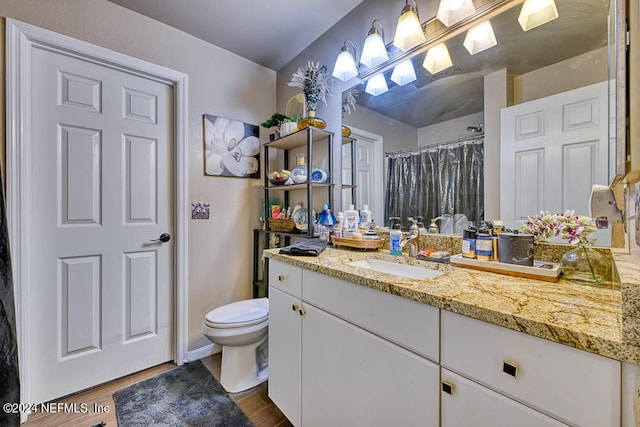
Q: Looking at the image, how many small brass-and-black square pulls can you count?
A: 5